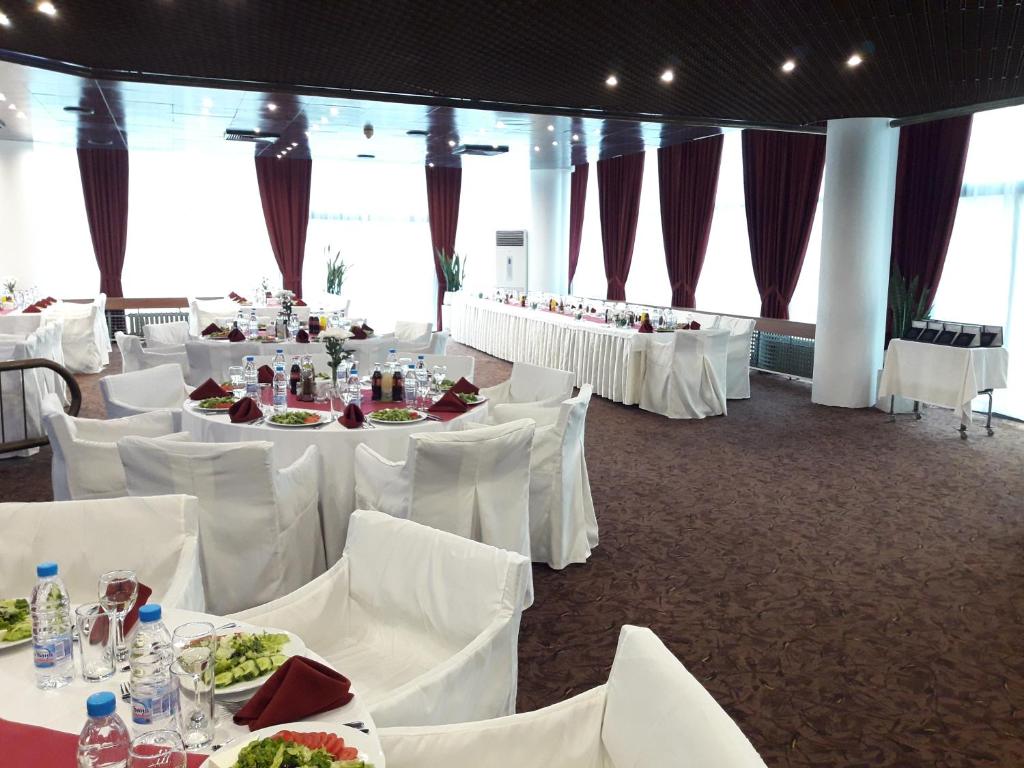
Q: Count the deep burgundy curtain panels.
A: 8